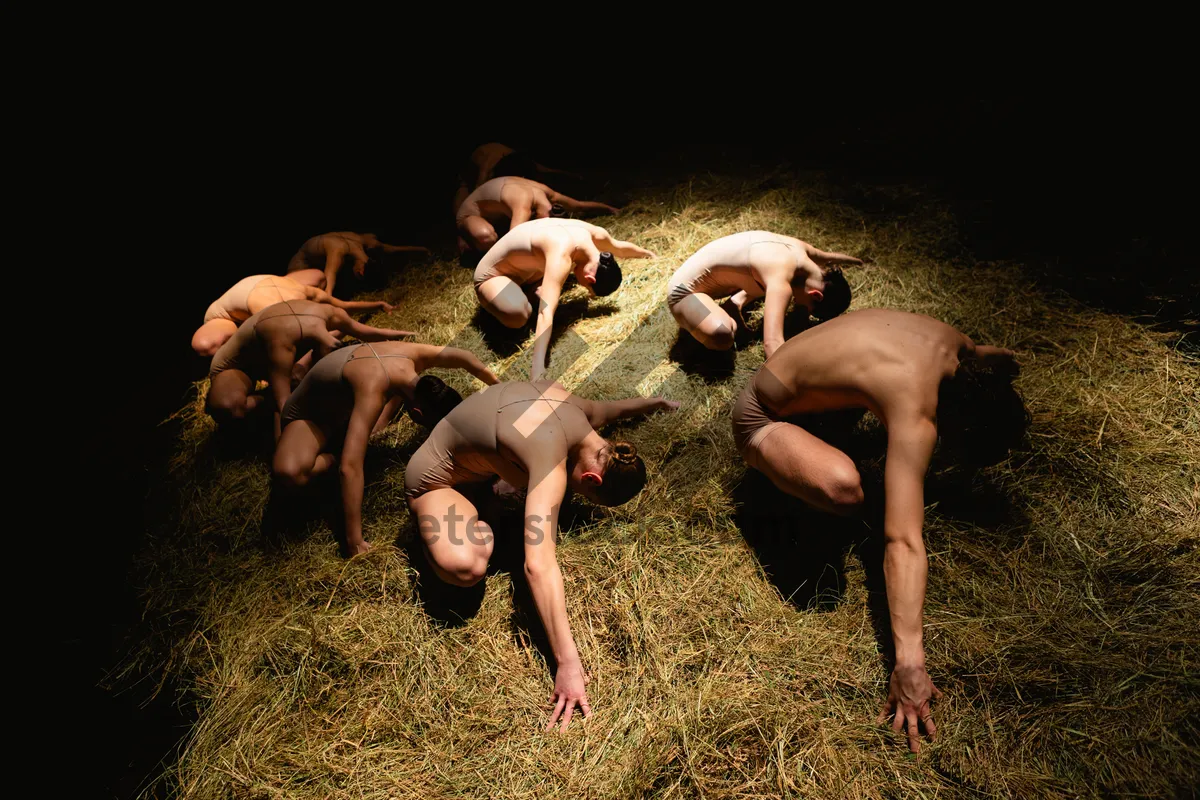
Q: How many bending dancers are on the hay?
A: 10